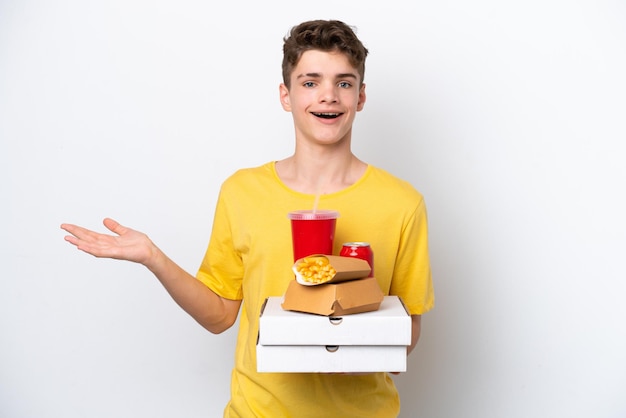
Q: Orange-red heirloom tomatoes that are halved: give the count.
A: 0